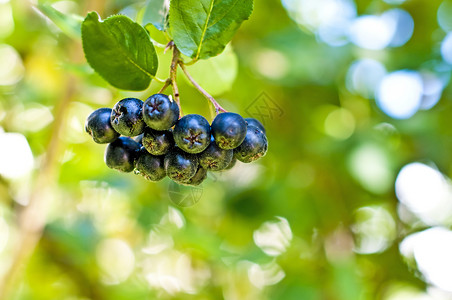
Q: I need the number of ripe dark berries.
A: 14